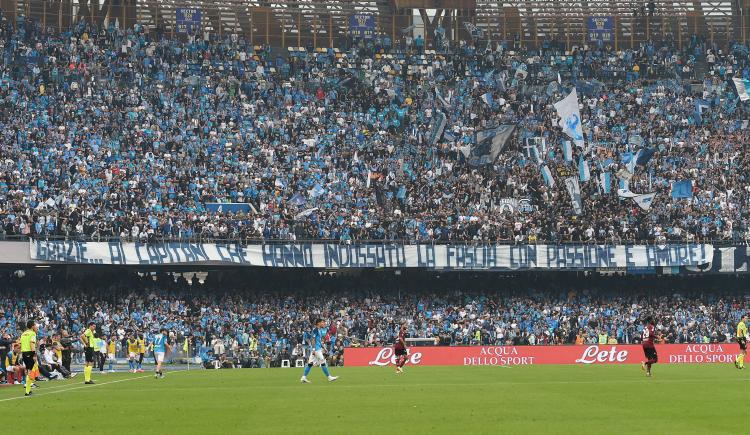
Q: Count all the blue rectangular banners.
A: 3